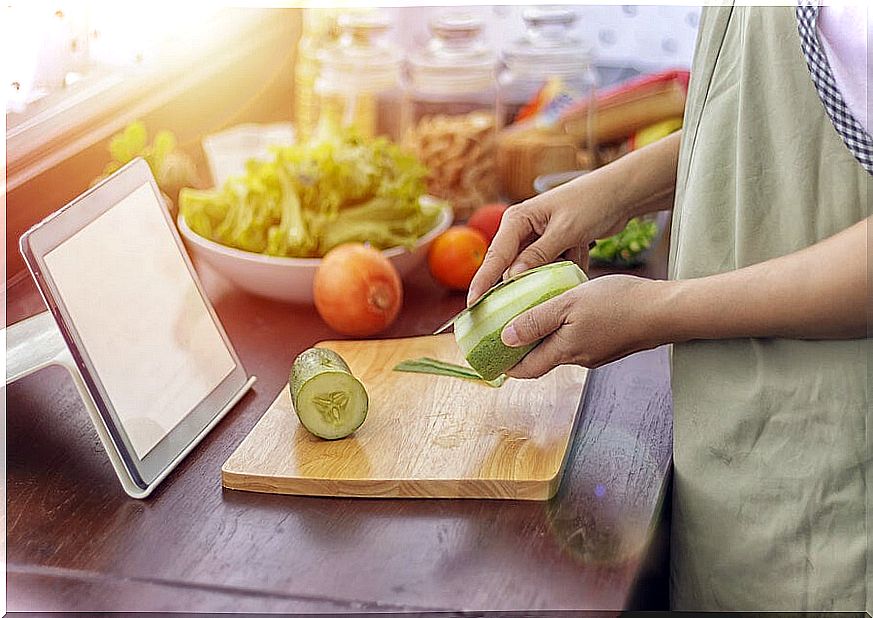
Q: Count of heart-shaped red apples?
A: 0